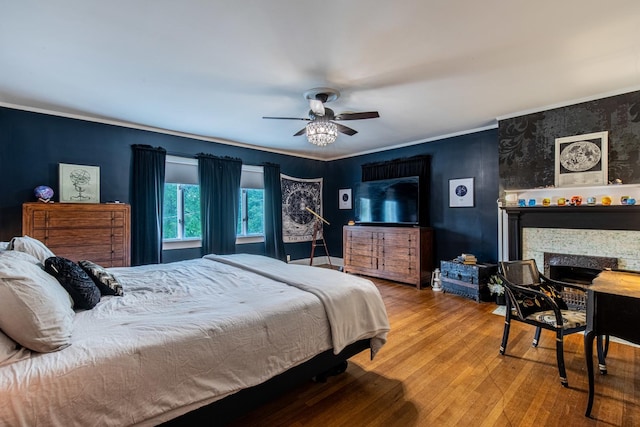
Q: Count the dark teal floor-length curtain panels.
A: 3